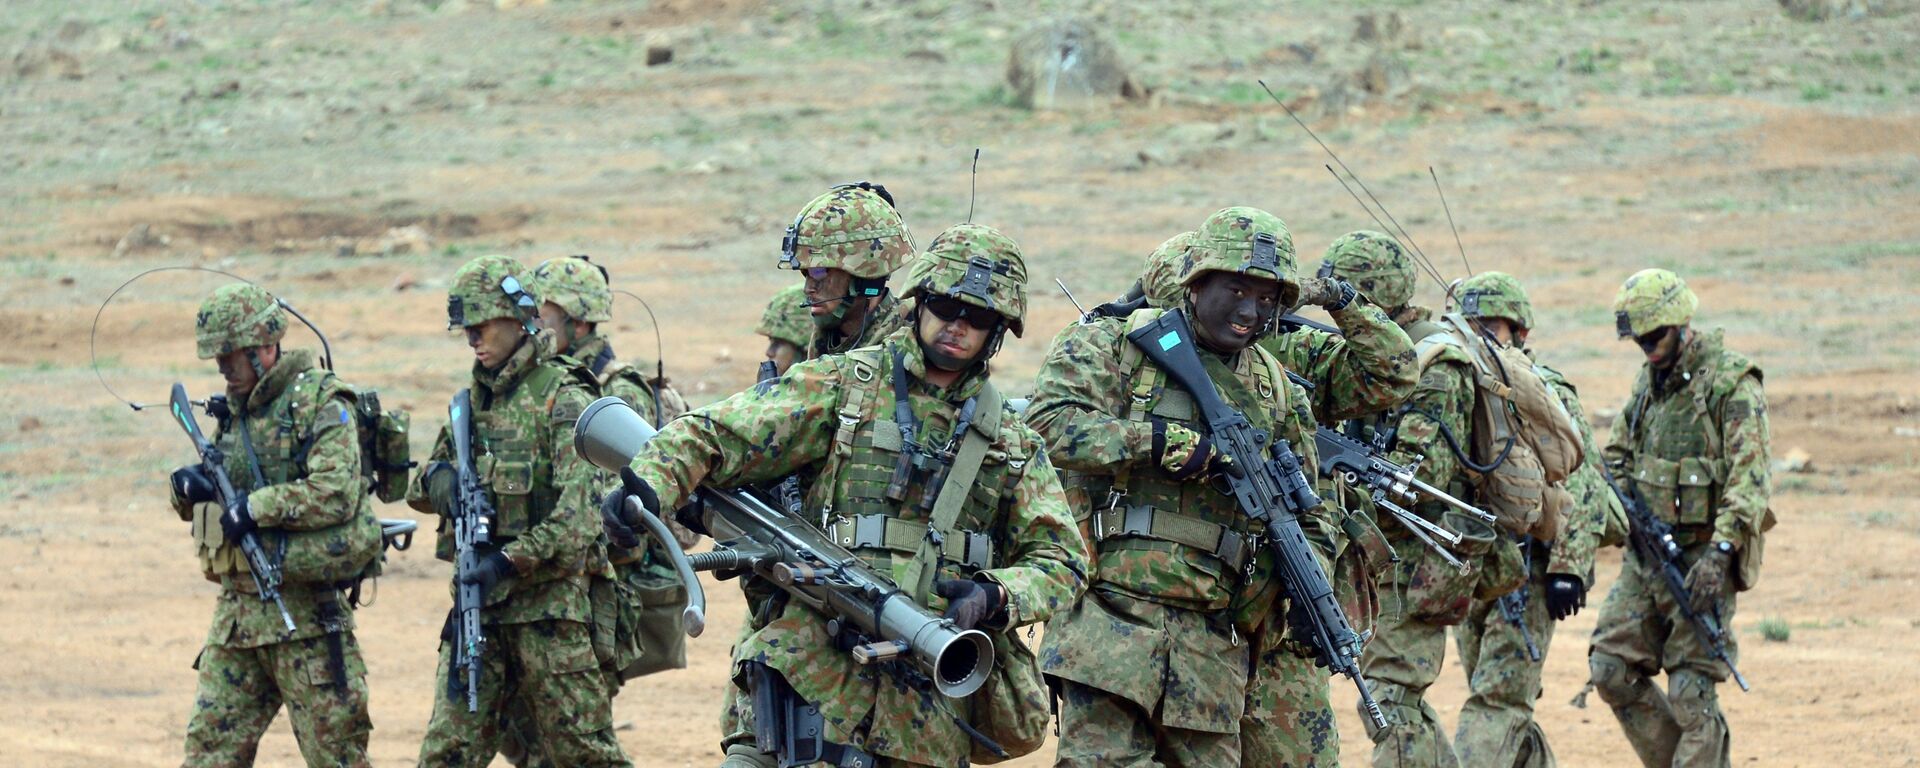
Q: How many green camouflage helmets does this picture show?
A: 11